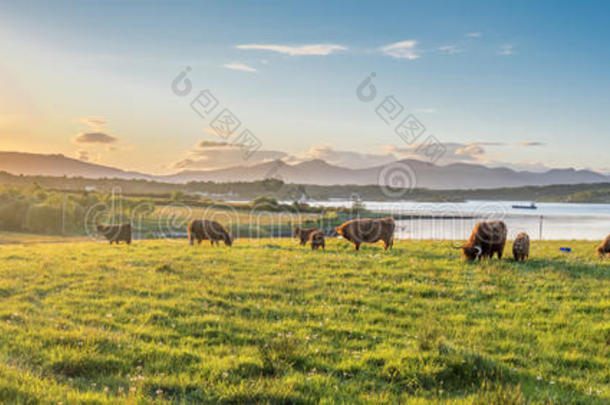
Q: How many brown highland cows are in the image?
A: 8